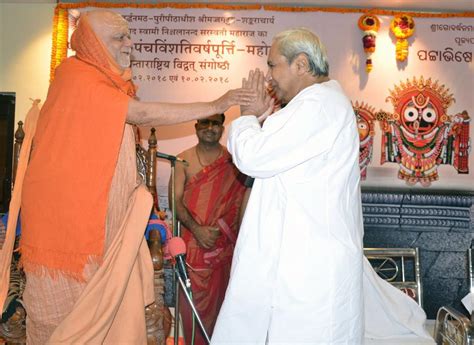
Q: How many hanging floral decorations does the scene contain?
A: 2